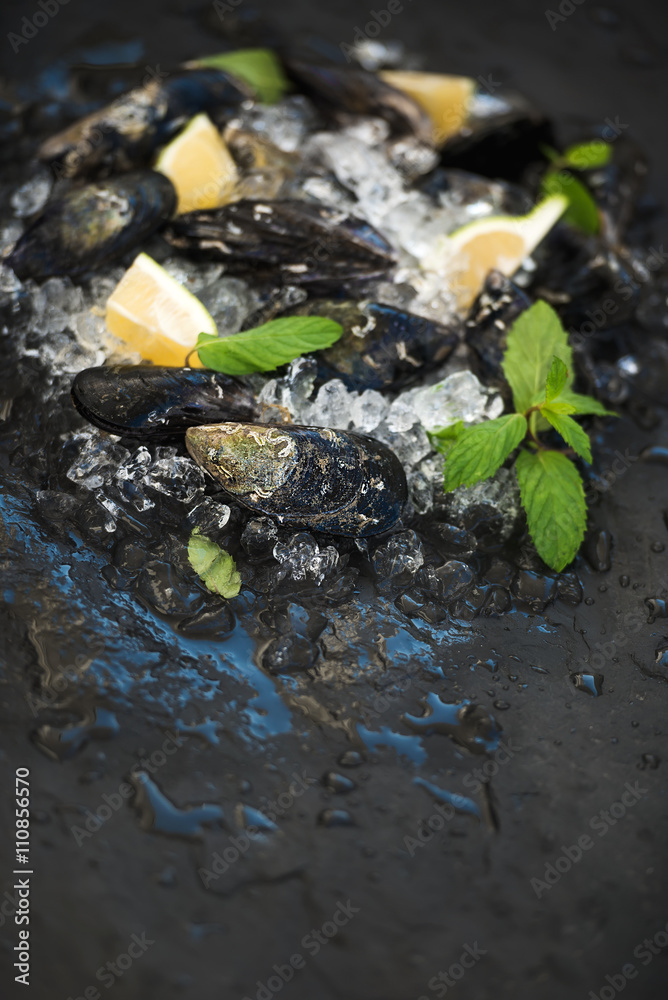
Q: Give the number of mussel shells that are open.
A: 0